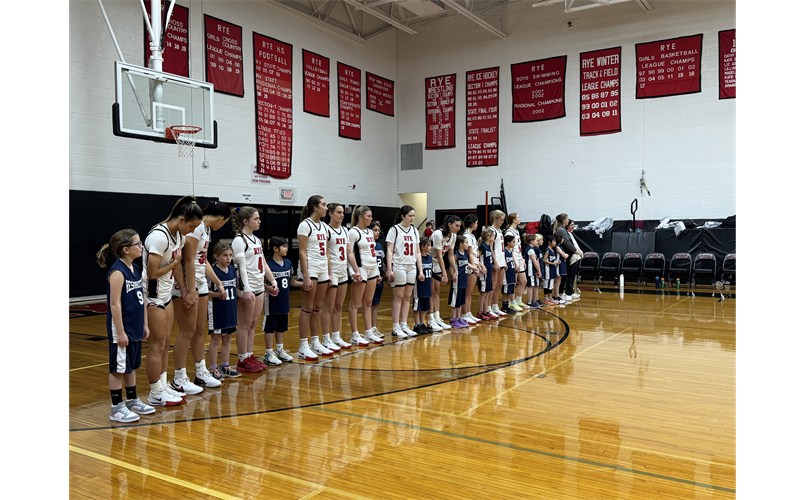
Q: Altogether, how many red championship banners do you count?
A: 12